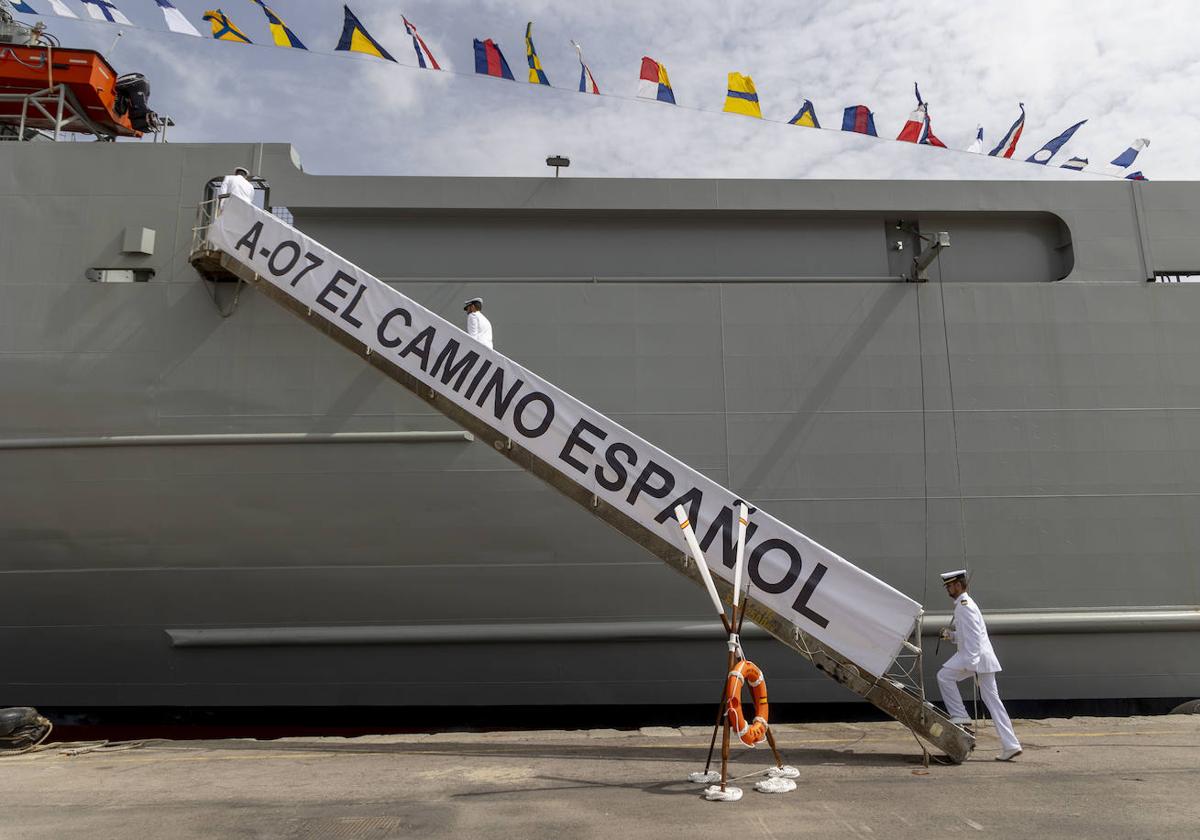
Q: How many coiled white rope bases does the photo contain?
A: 4